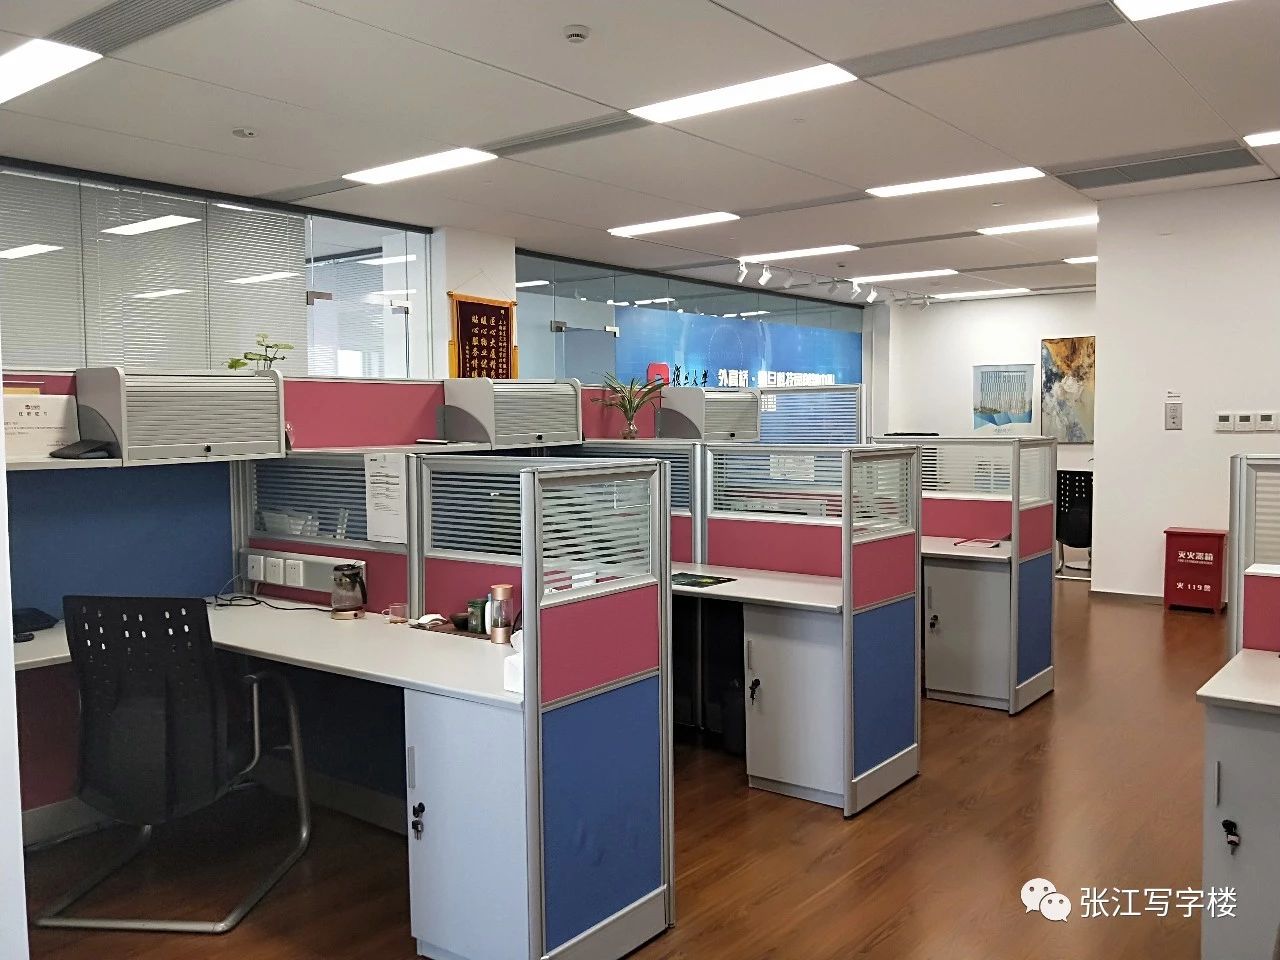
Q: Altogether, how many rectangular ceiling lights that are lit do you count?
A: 12